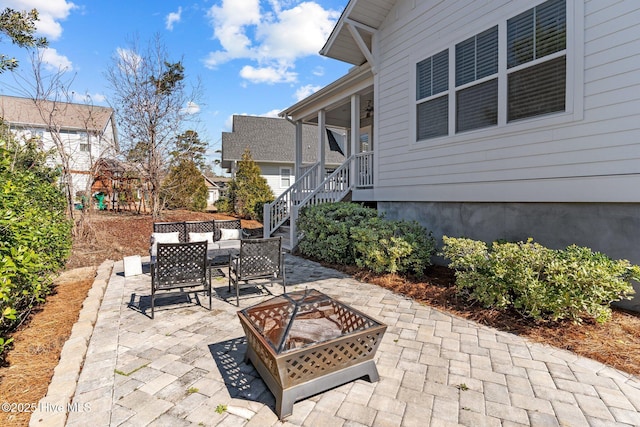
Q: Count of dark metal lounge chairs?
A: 2